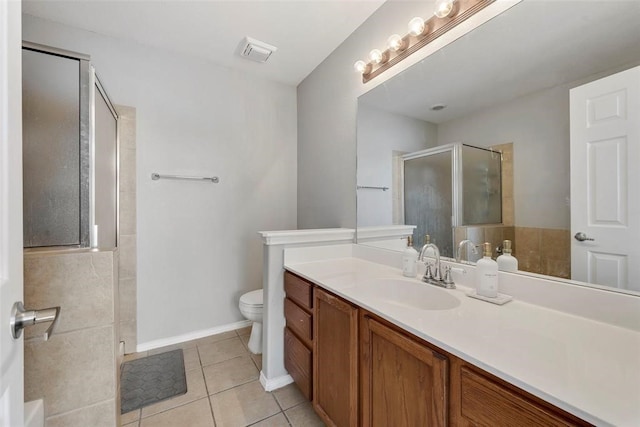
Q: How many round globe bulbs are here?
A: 5